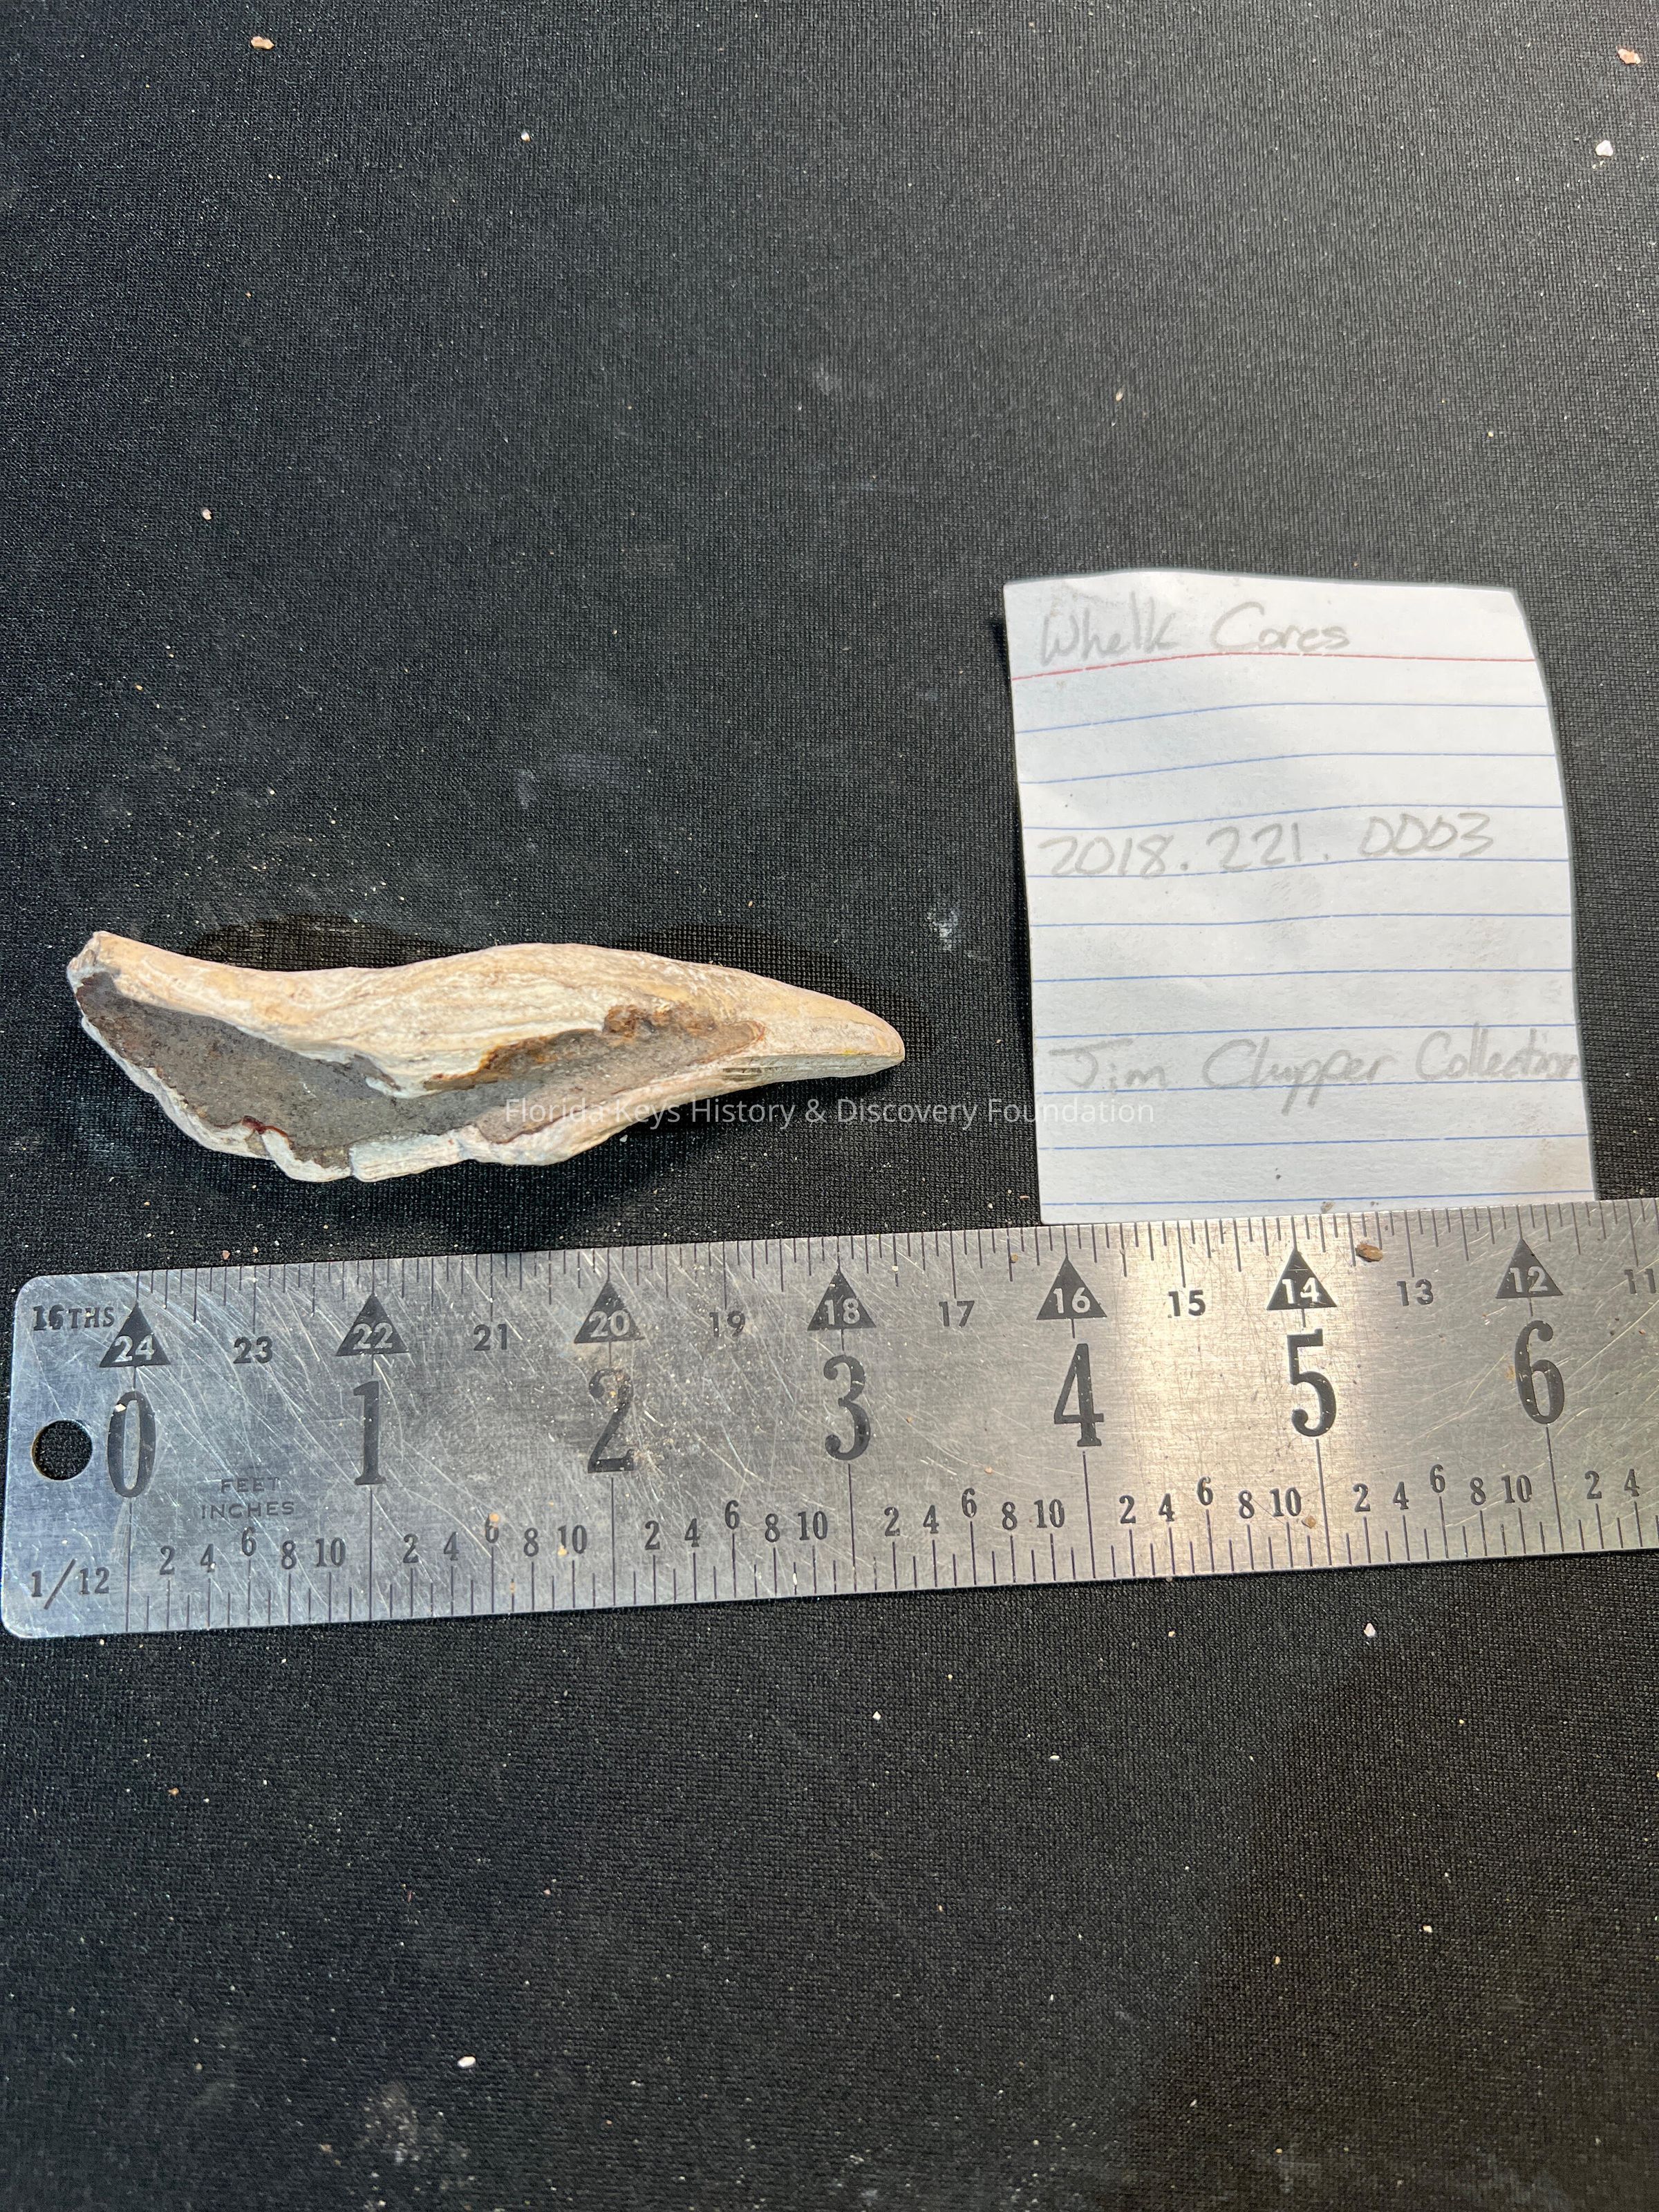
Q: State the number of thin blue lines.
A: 10